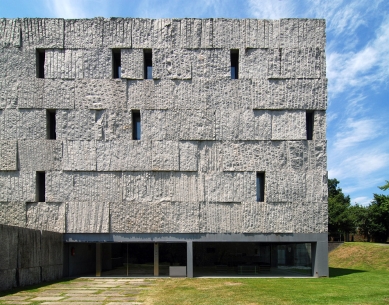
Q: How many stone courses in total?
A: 7